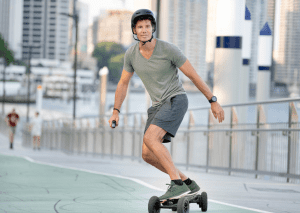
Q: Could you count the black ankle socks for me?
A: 2